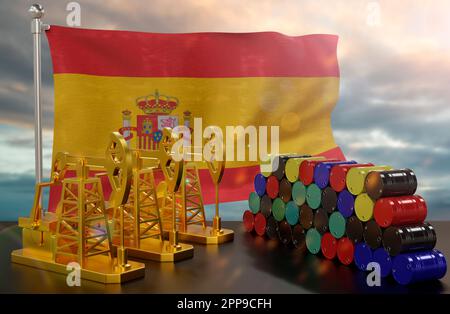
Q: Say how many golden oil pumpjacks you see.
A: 3